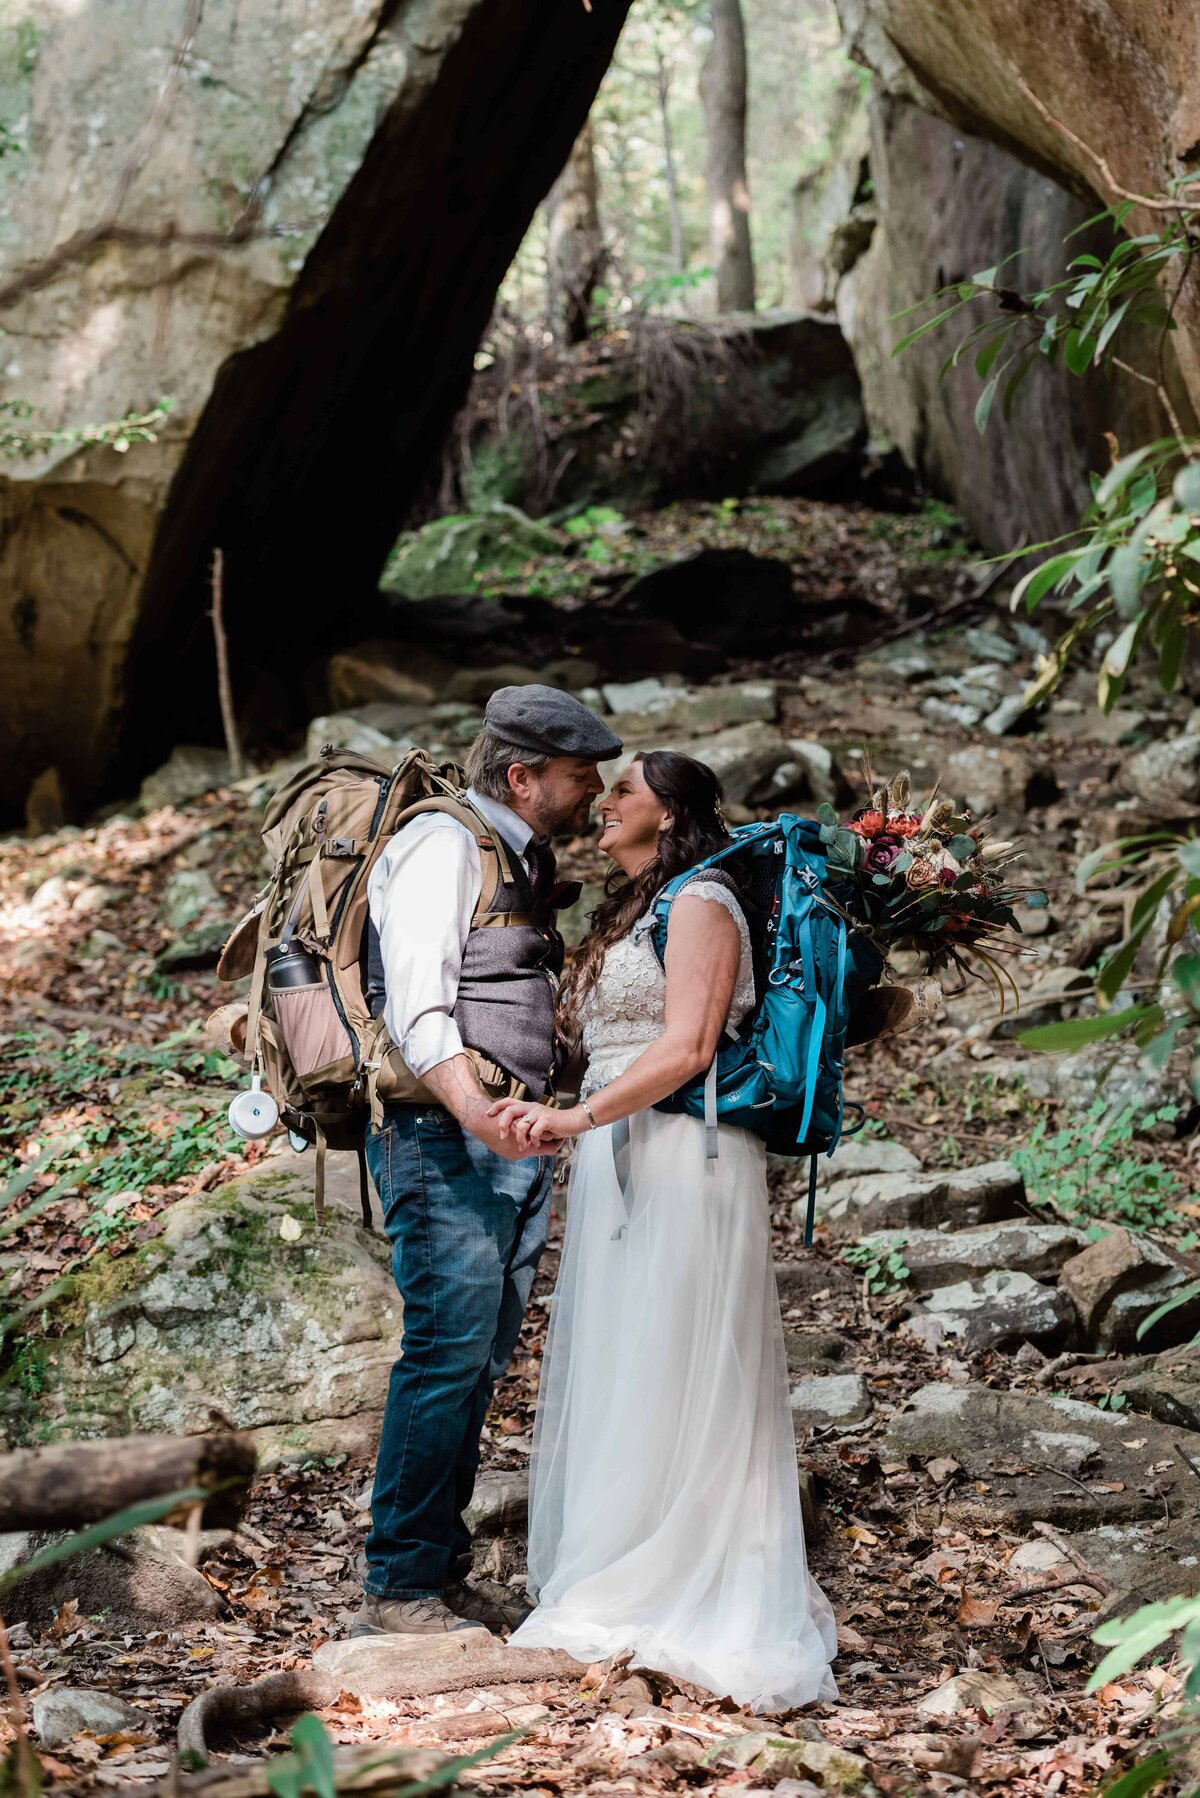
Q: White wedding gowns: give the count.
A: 1